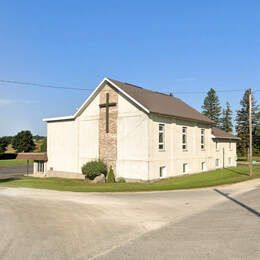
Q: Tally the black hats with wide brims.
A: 0